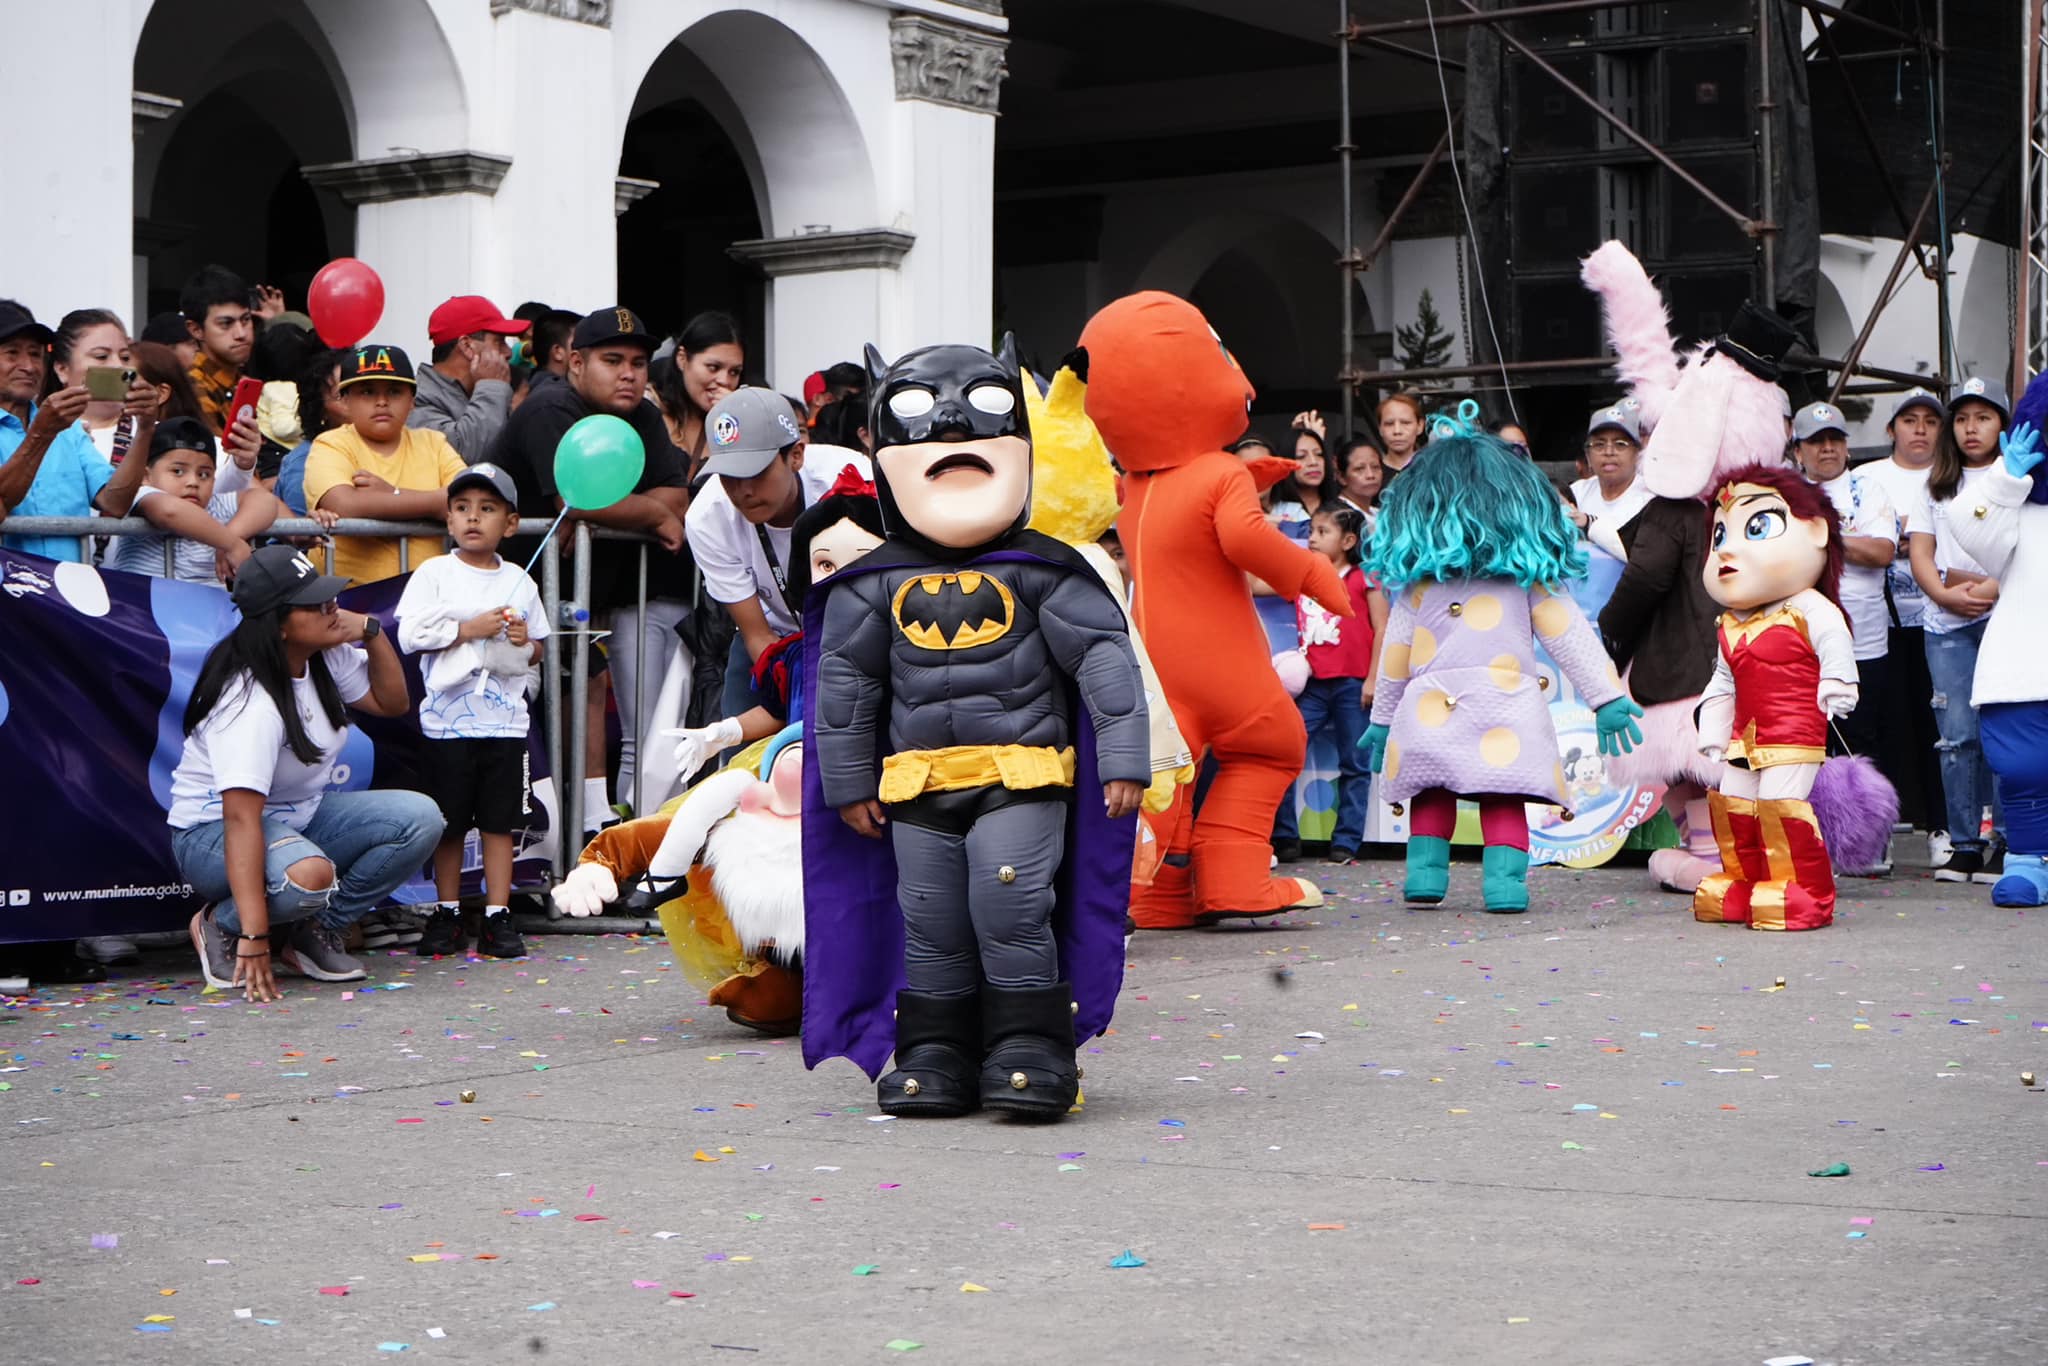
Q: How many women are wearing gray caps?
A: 4